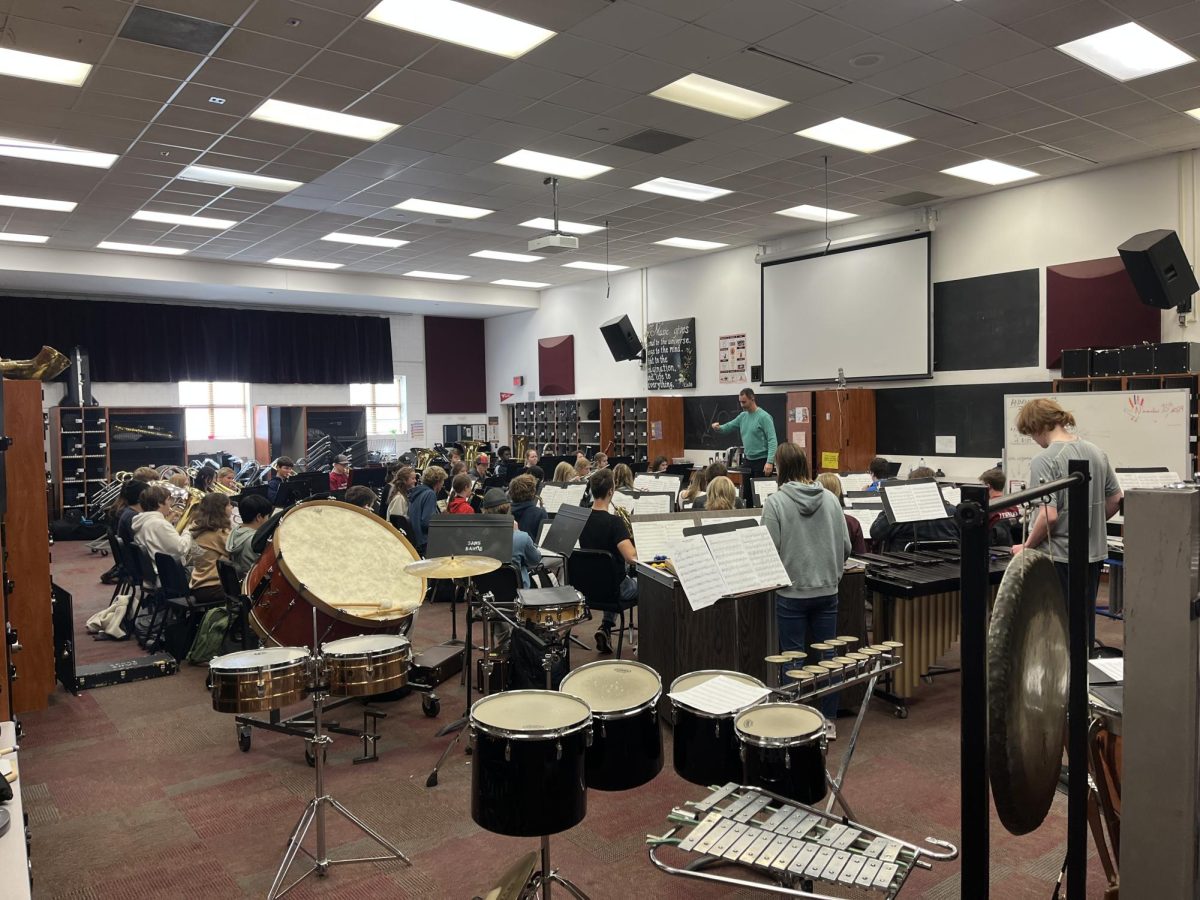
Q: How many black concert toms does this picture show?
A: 4